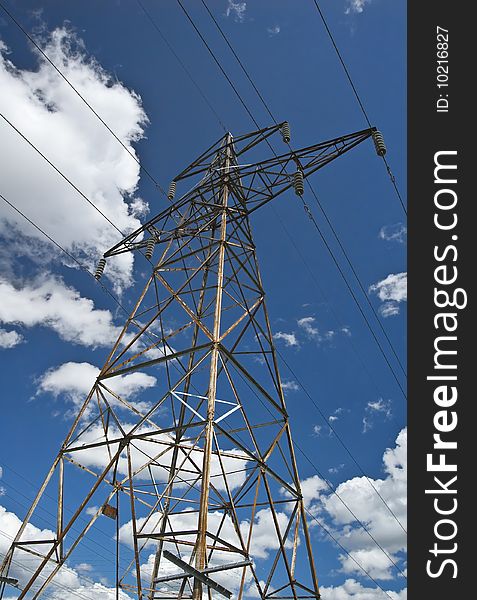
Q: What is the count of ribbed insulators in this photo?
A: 6